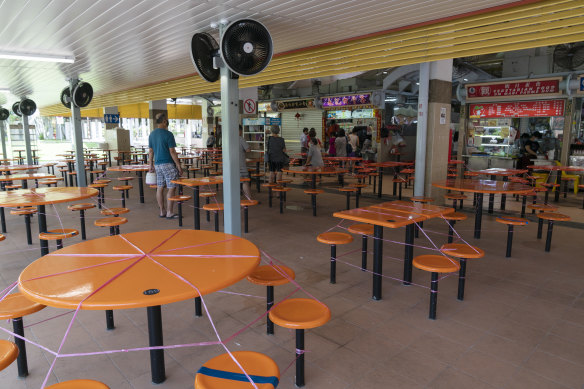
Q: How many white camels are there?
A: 0